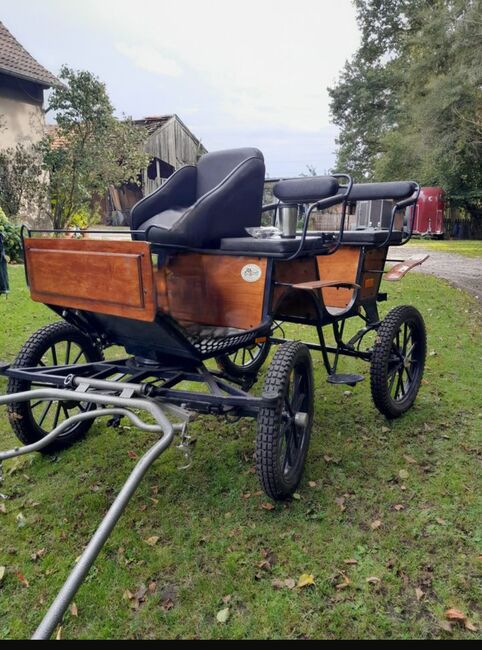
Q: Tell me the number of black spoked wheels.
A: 4